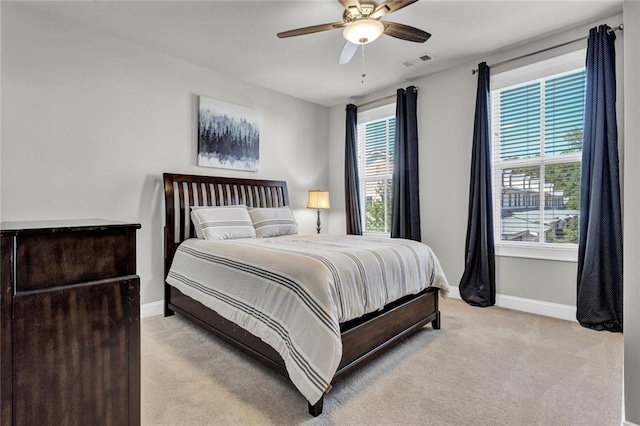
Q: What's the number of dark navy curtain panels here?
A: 4